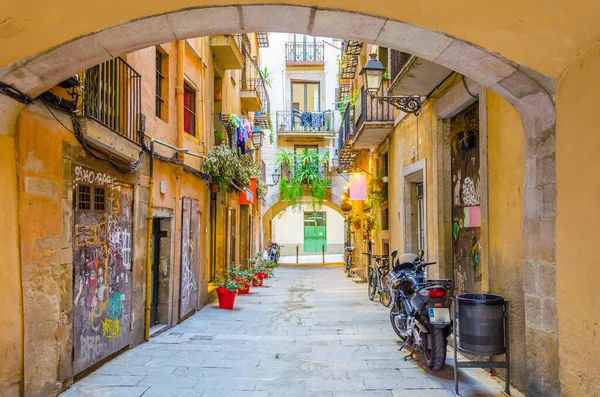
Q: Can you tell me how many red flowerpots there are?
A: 5